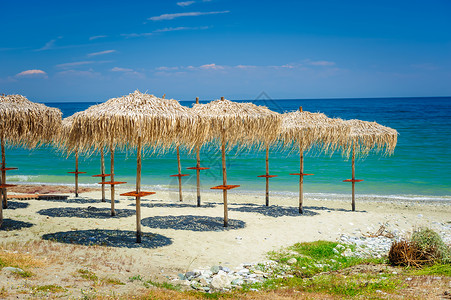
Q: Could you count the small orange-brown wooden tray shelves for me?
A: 12